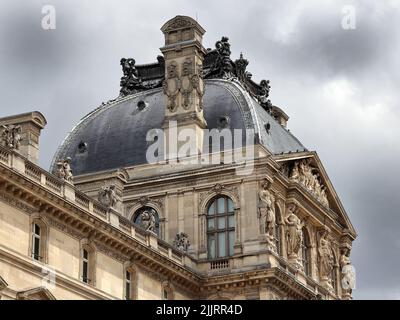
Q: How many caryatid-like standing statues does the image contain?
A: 4